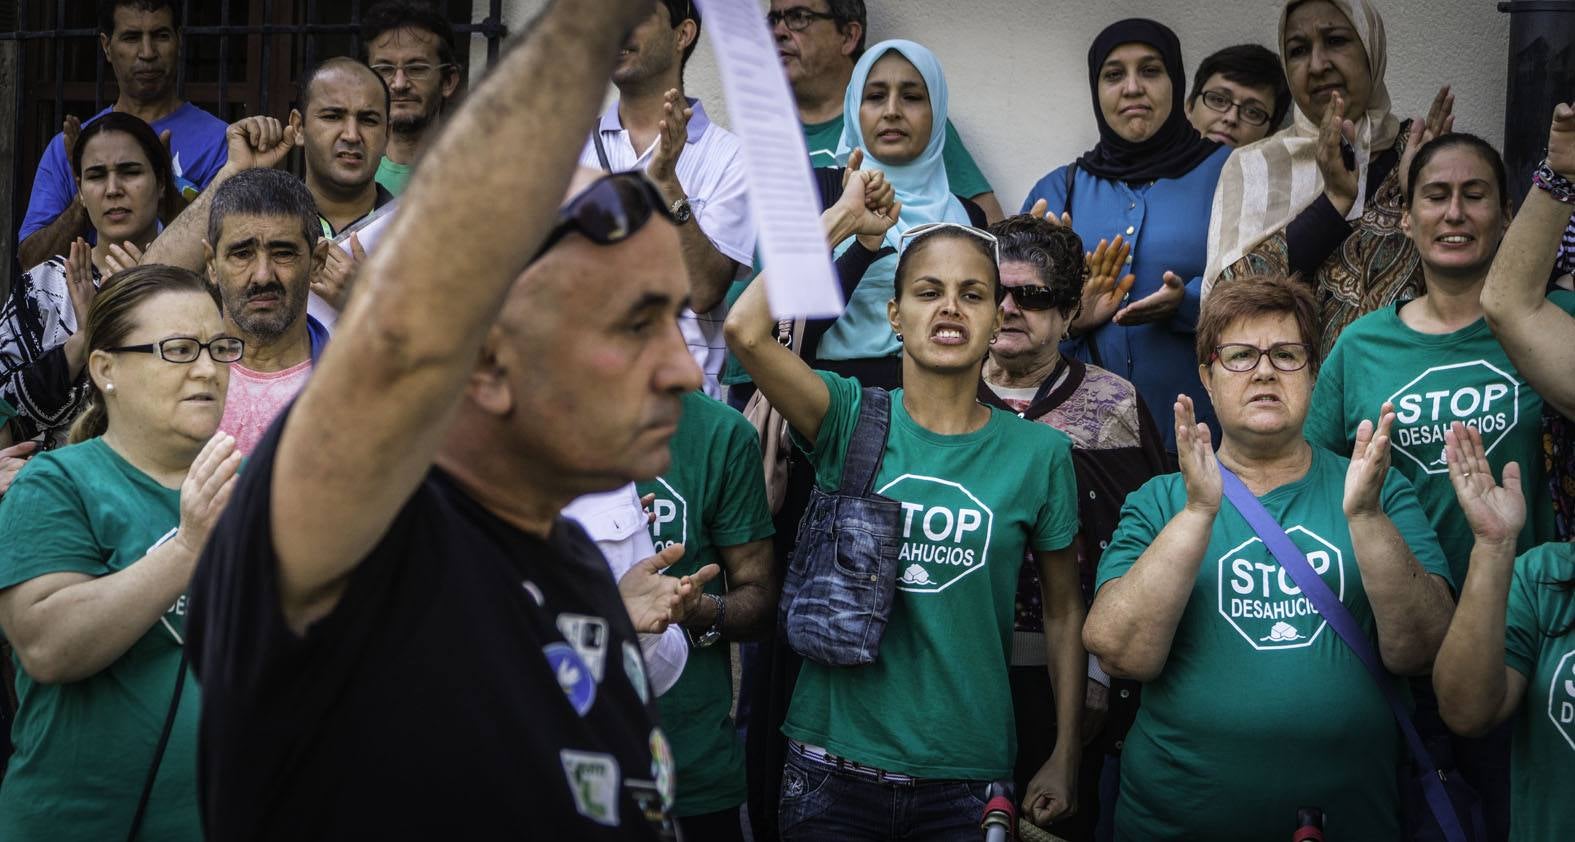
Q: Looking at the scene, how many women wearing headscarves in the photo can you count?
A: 3